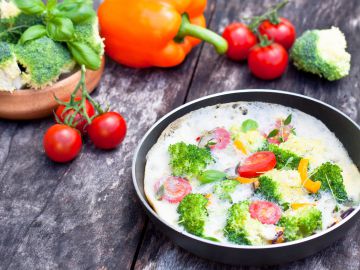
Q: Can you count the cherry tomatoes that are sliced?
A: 5